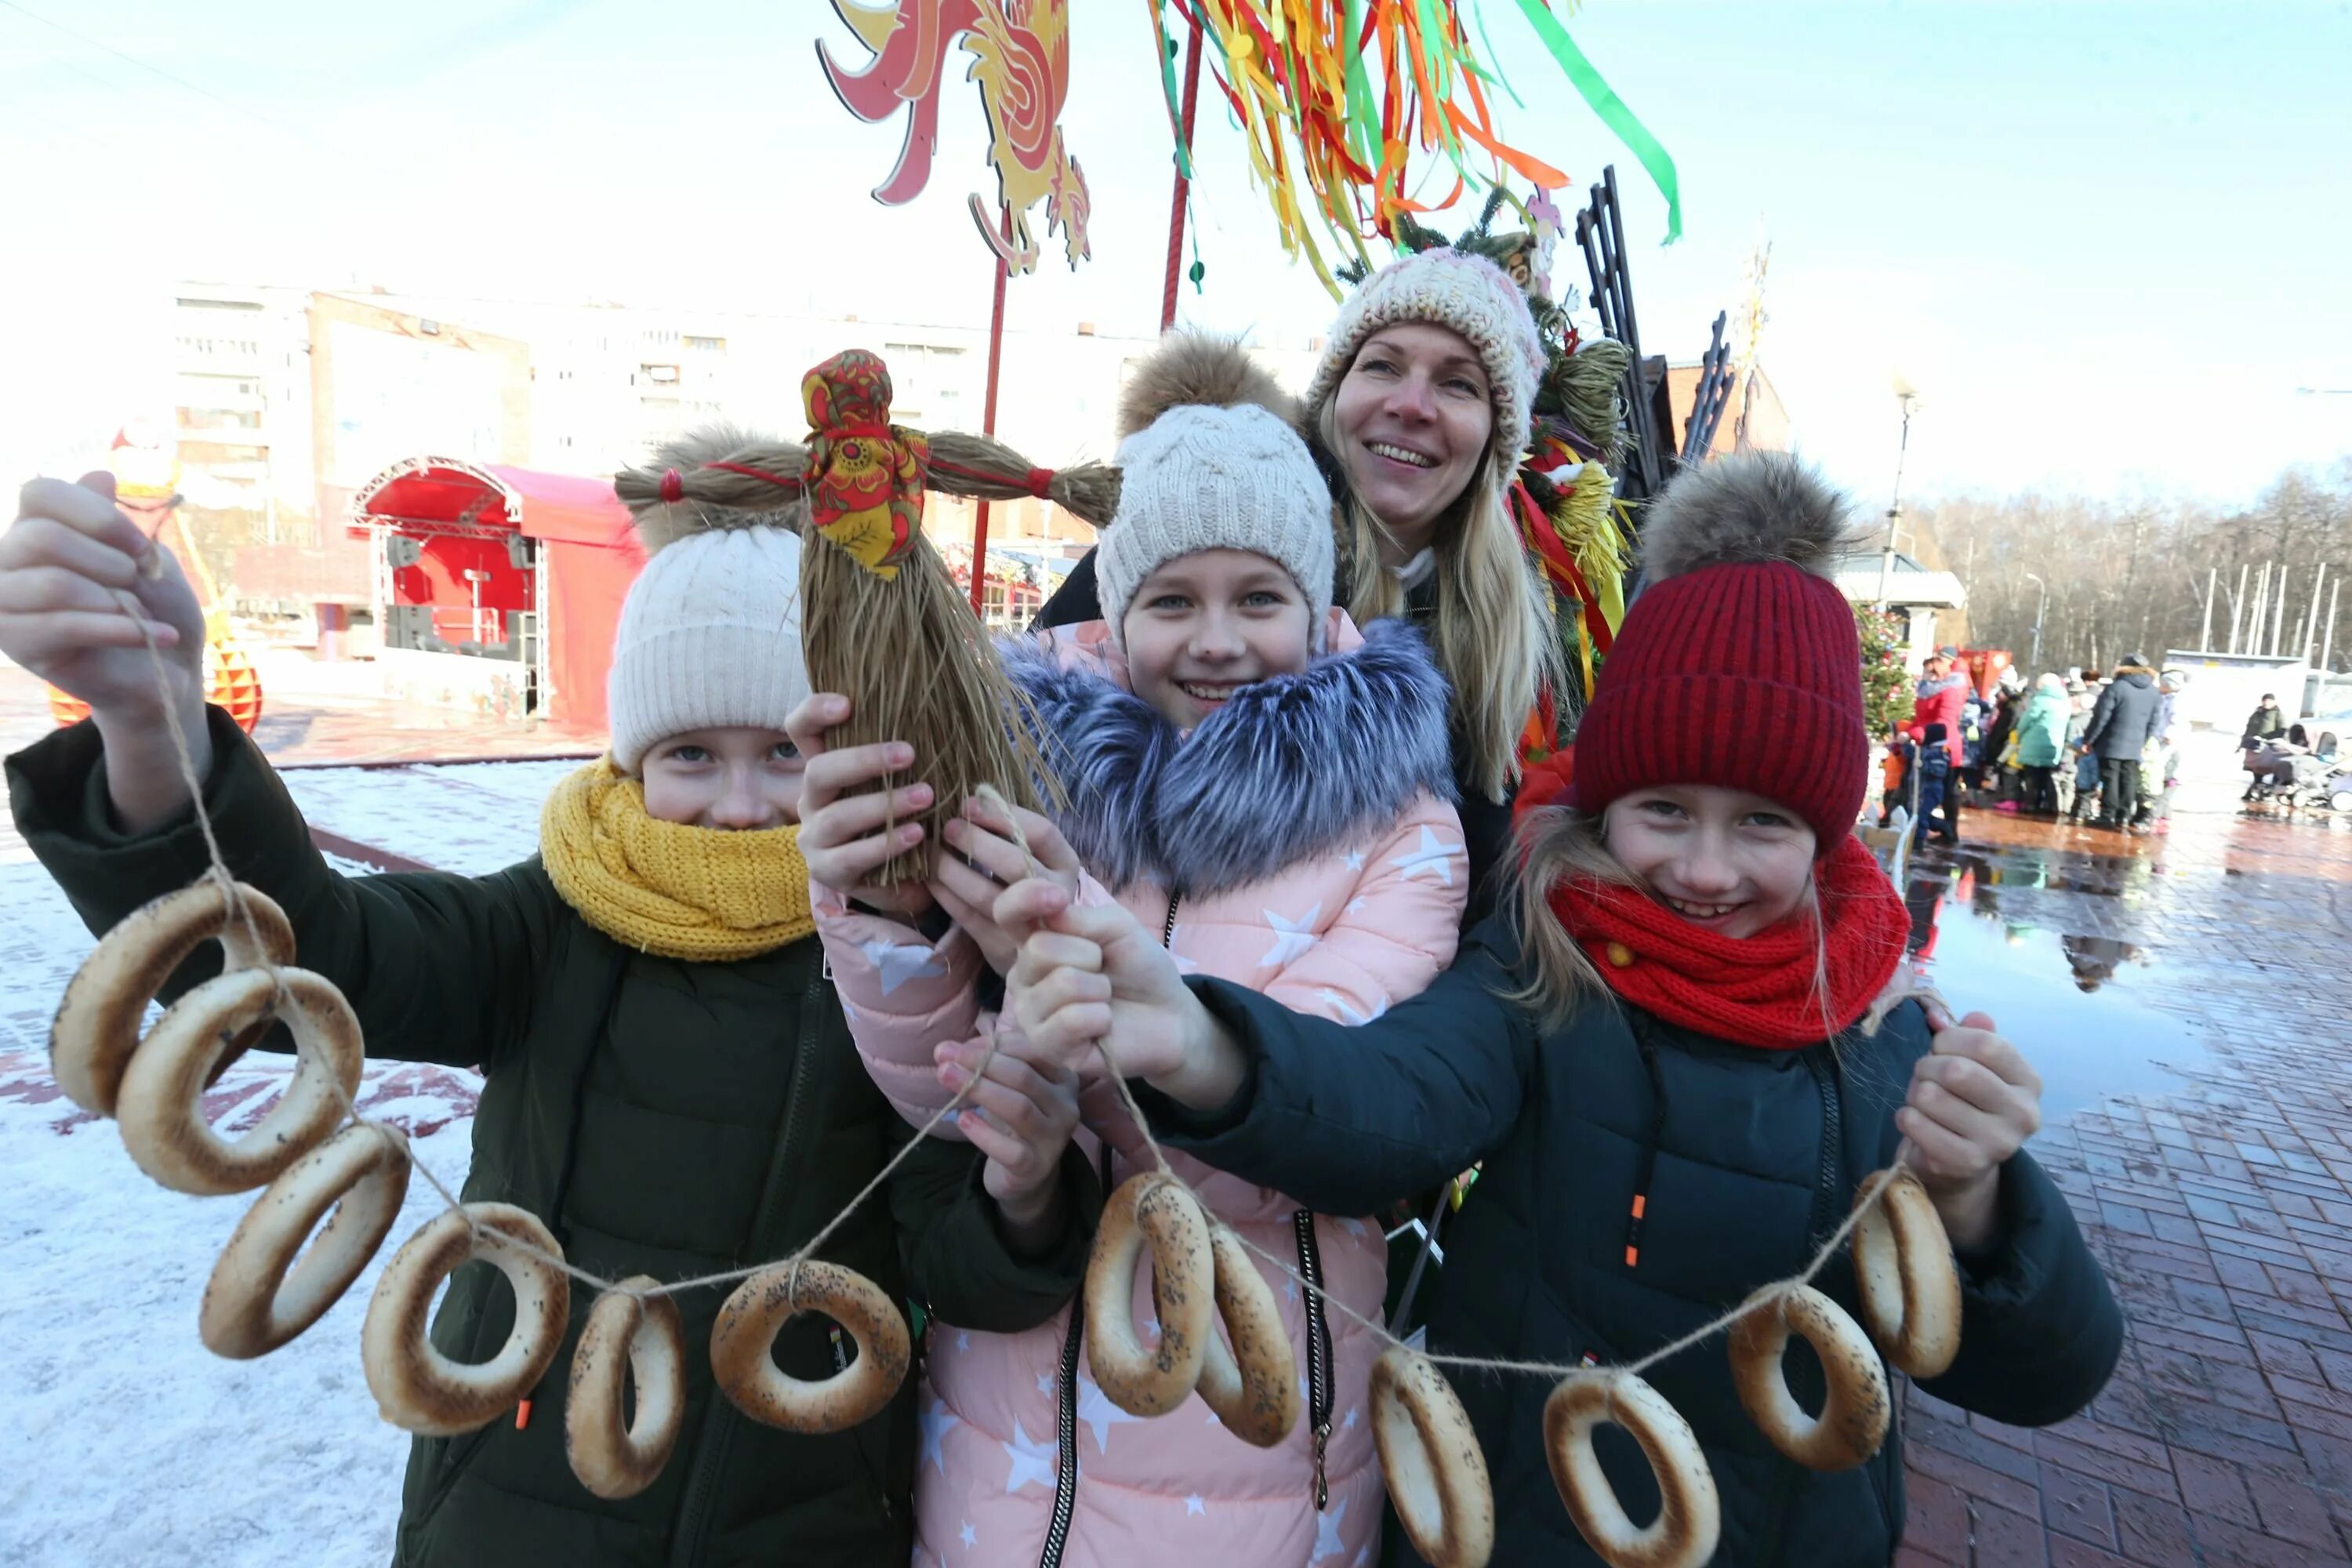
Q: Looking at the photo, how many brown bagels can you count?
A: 12